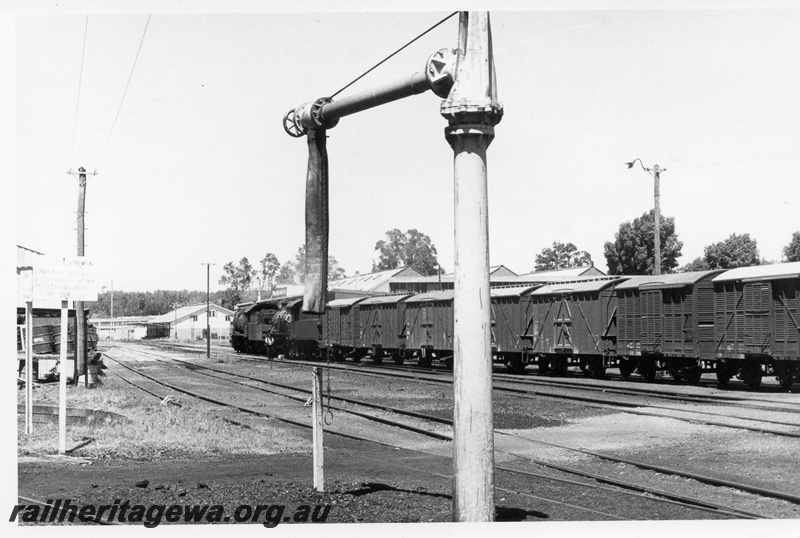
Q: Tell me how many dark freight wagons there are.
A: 7